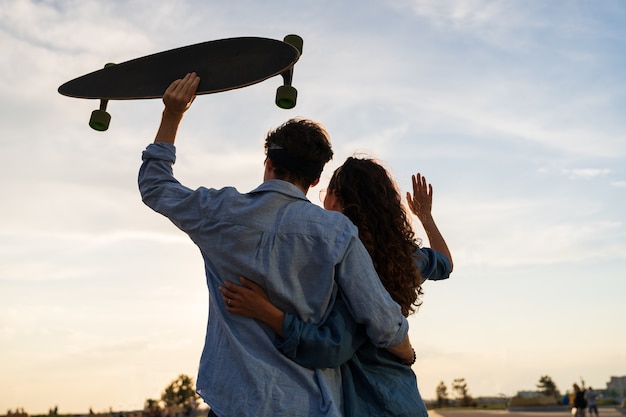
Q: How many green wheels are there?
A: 4